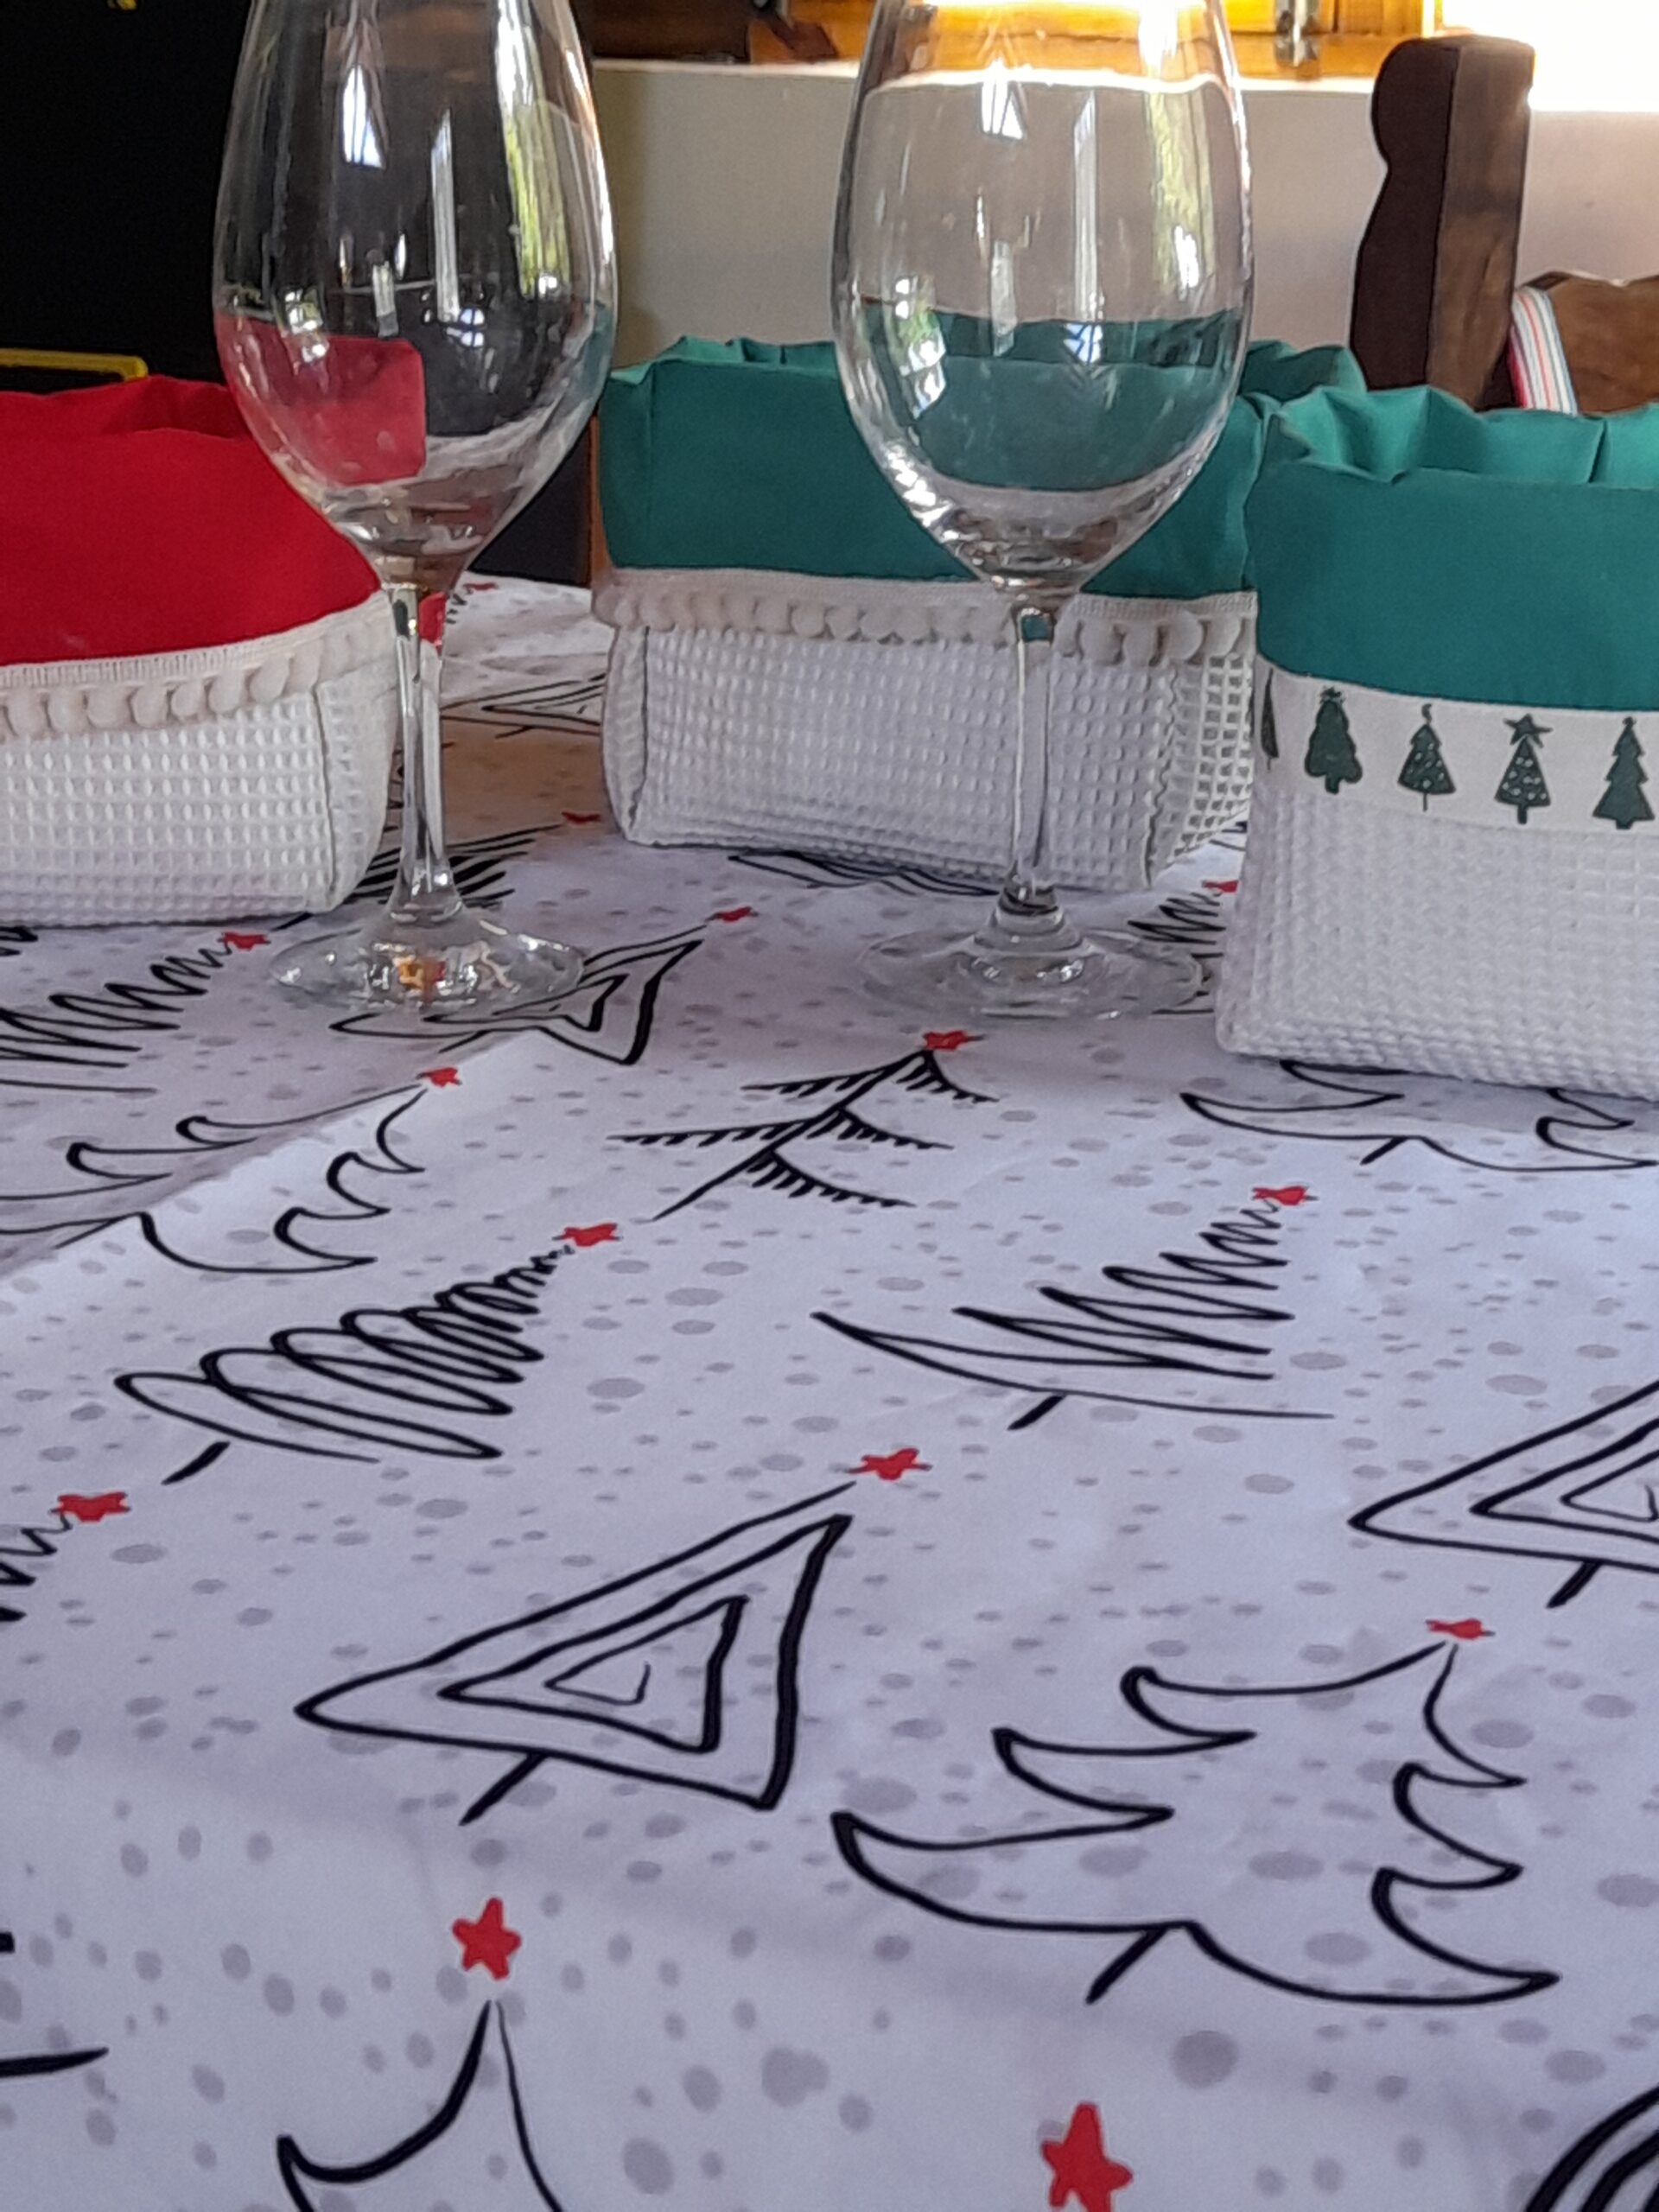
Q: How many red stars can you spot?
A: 14